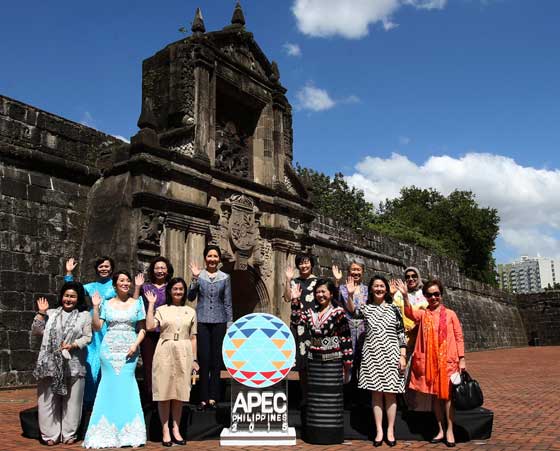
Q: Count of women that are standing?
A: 12